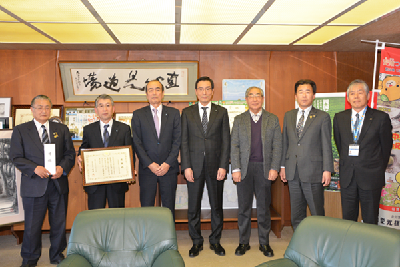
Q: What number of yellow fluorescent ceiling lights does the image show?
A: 12